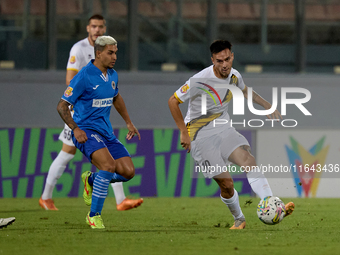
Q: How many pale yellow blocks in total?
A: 4